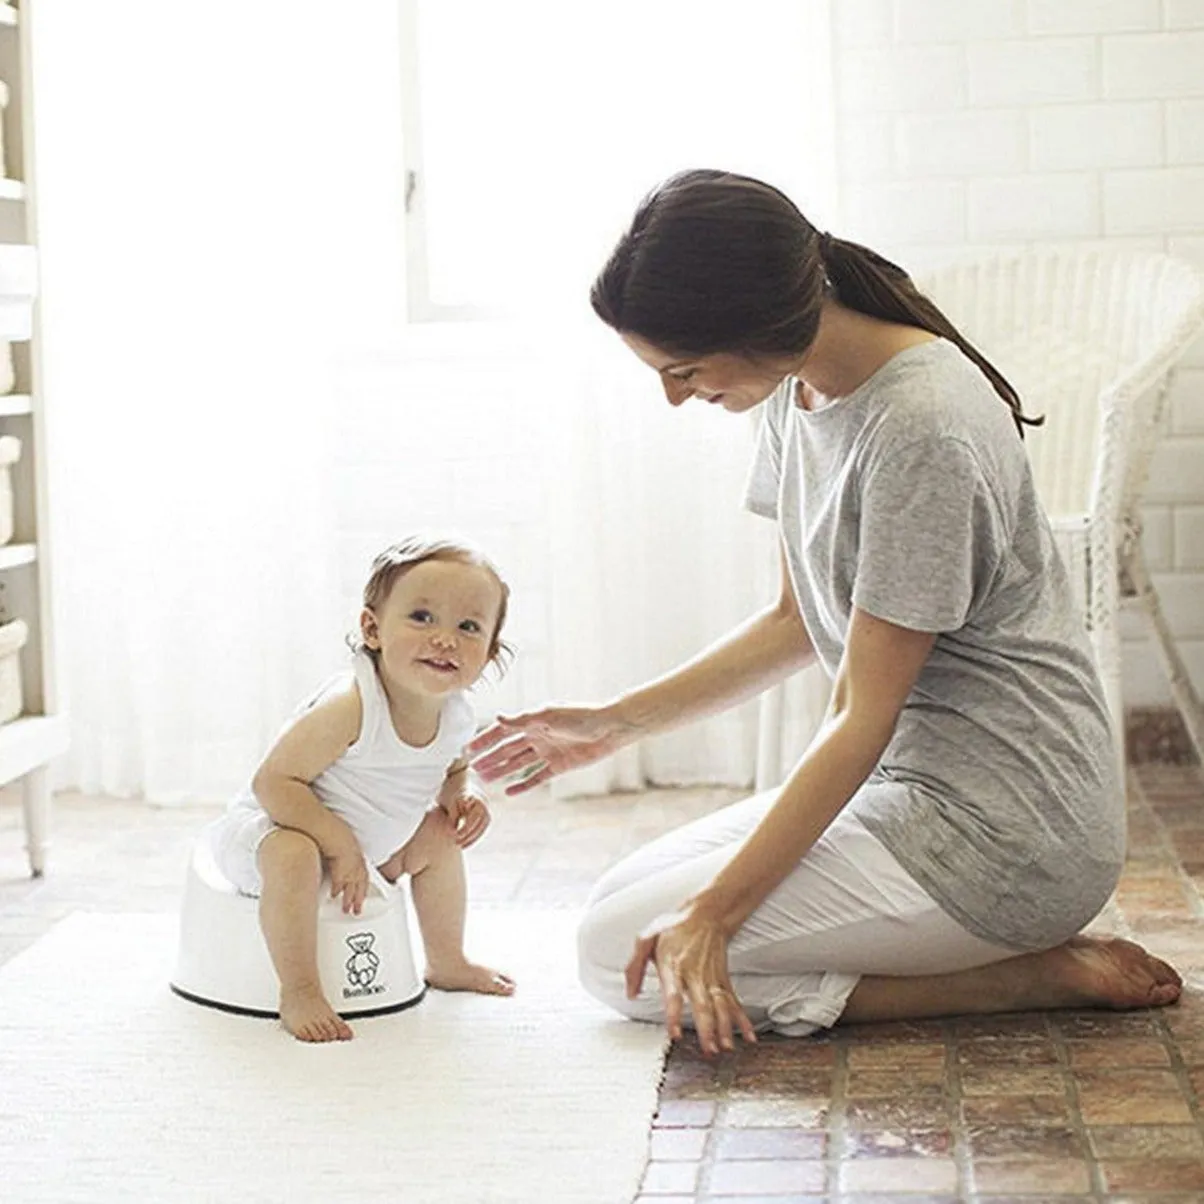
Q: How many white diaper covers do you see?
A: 1